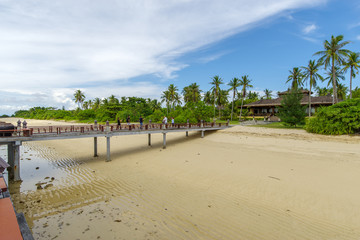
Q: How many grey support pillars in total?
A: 8